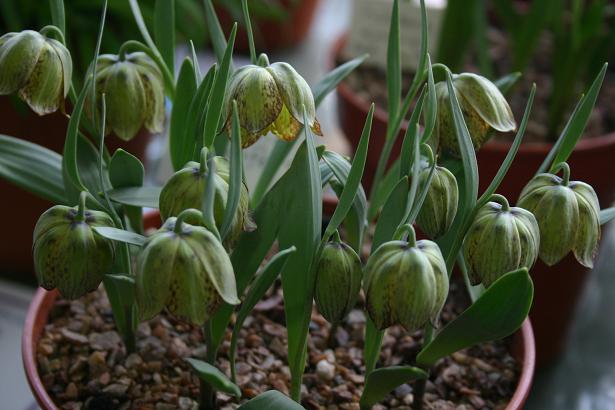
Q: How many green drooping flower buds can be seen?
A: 12